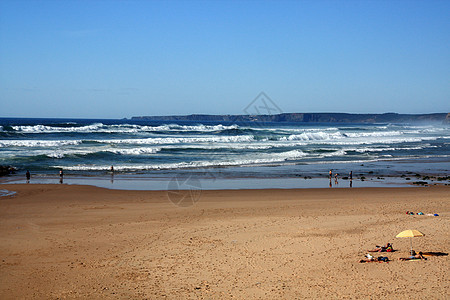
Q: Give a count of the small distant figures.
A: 6